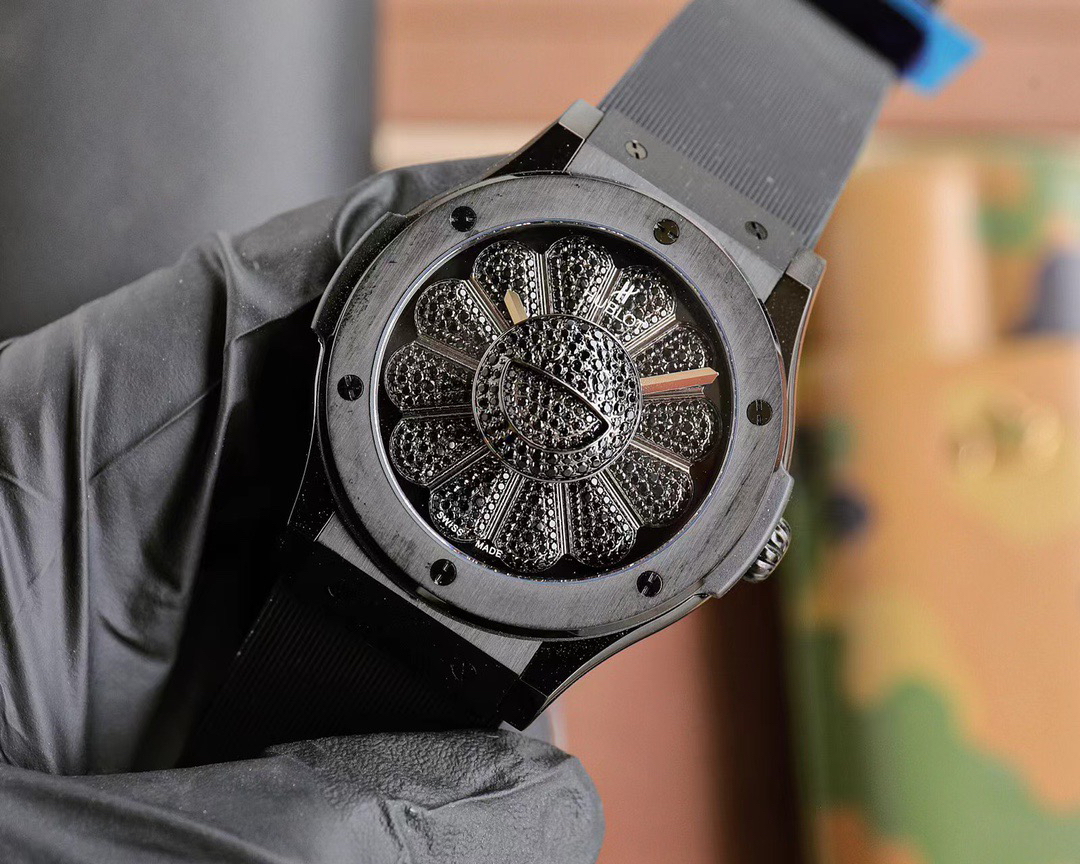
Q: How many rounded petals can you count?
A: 12